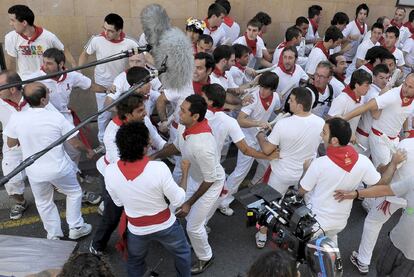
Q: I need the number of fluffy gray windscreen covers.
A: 2